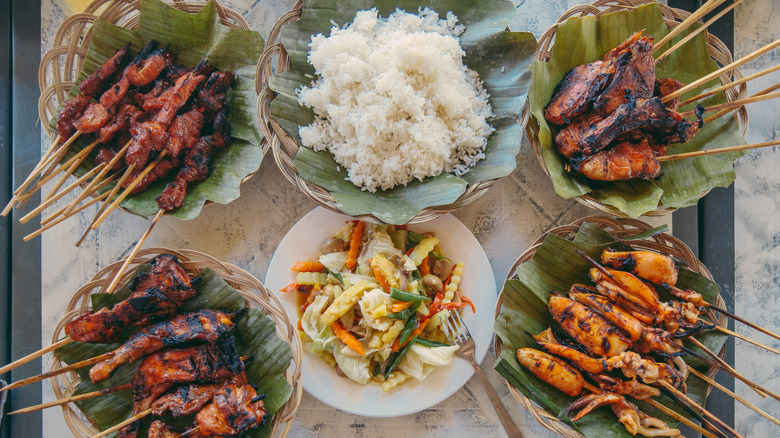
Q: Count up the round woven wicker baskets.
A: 5